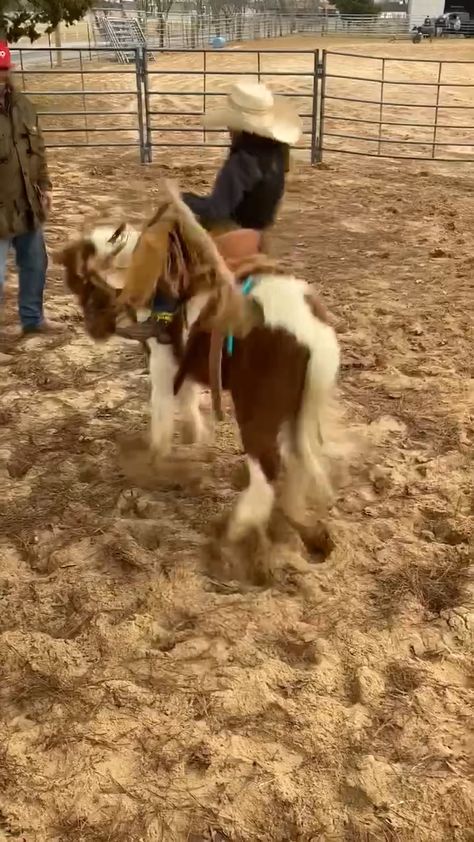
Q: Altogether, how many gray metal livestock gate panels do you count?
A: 3